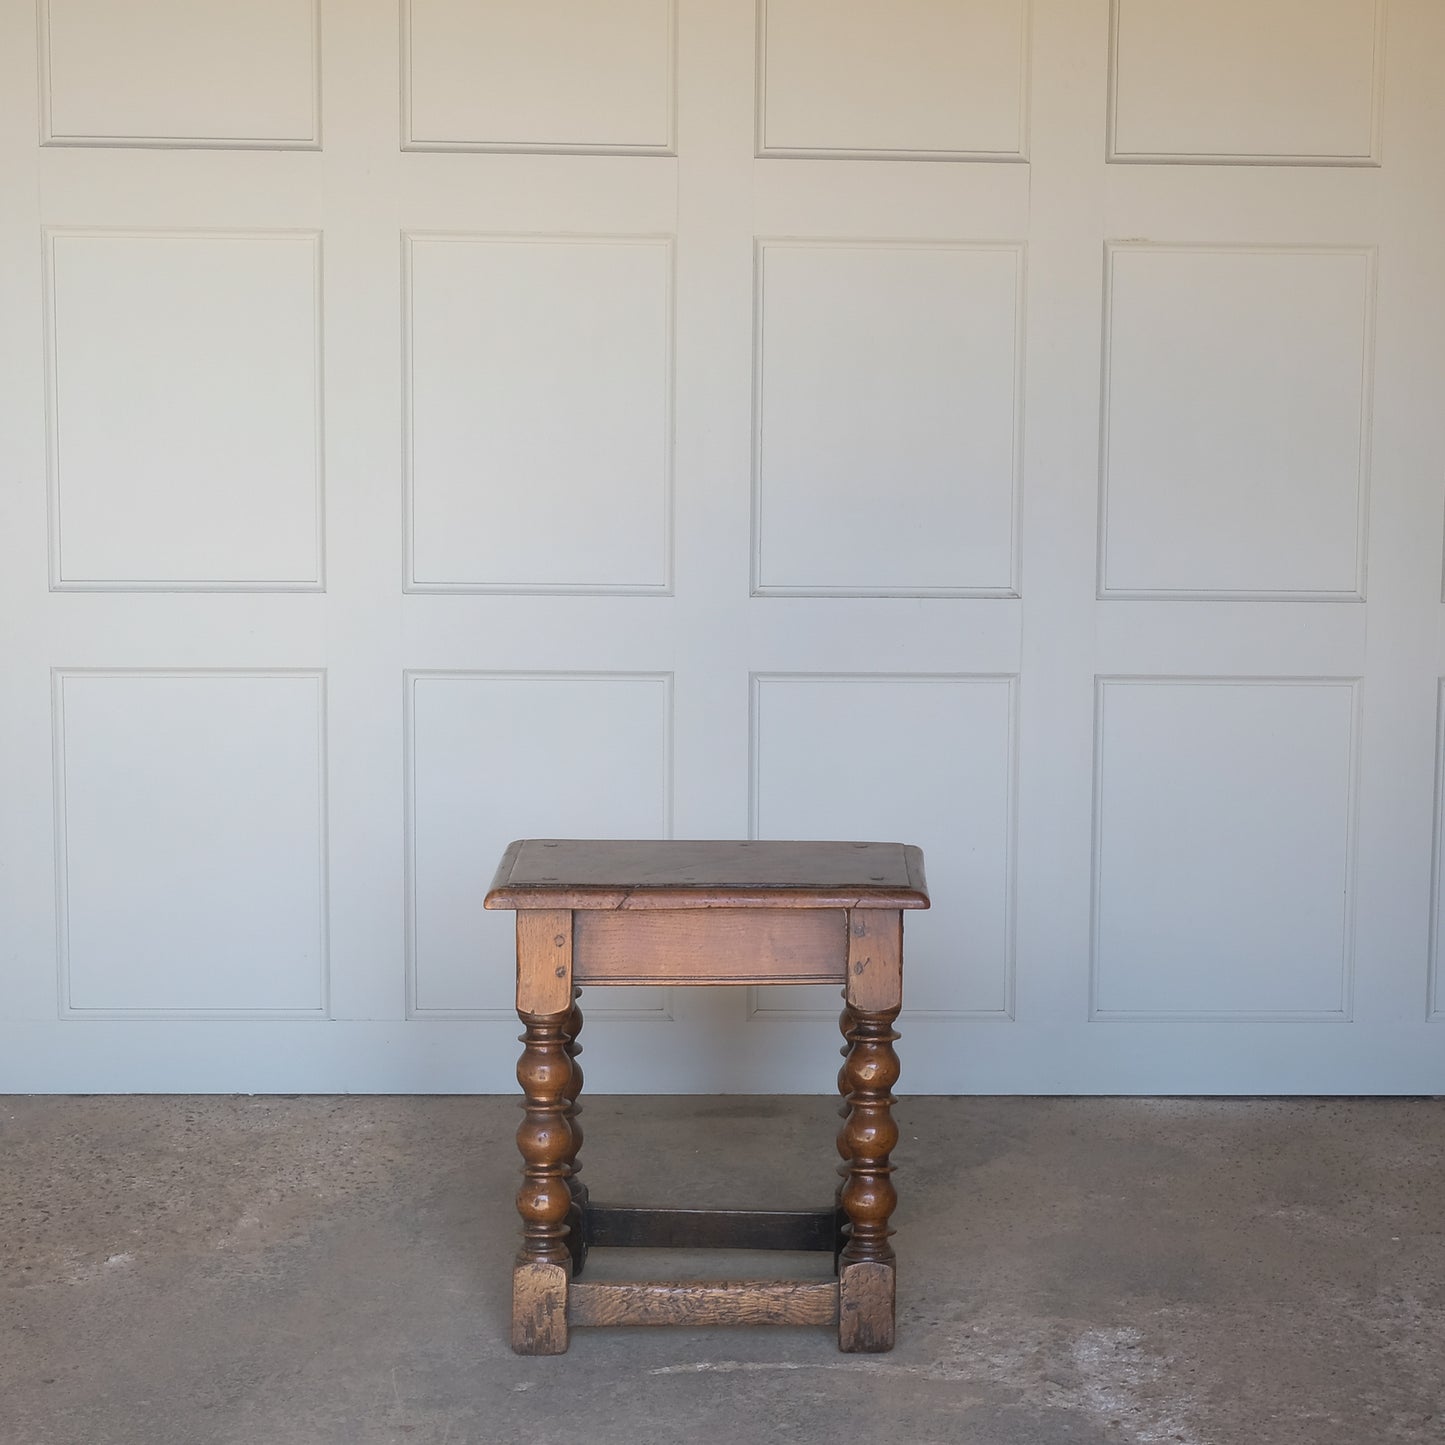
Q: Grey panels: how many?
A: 12